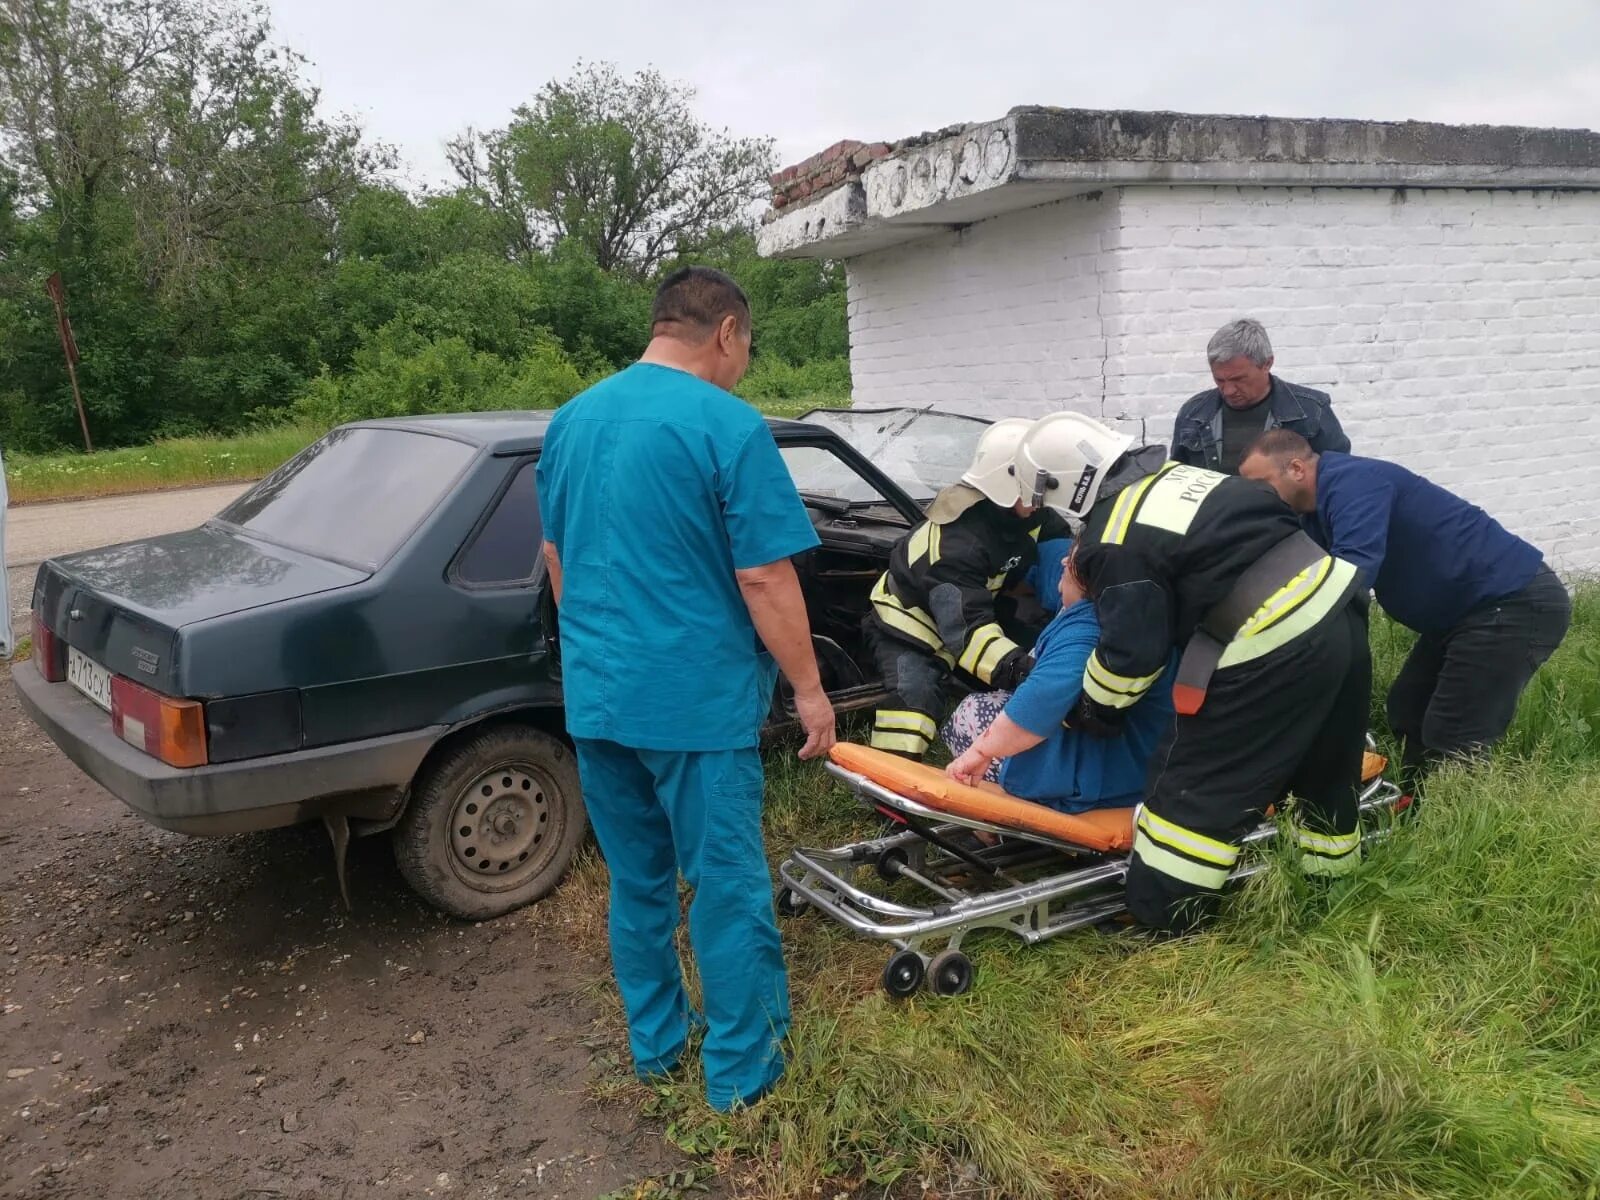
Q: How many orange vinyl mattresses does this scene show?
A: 1